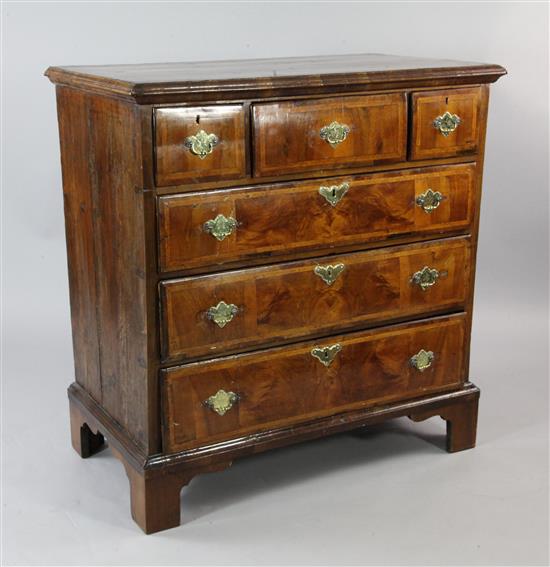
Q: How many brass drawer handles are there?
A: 9